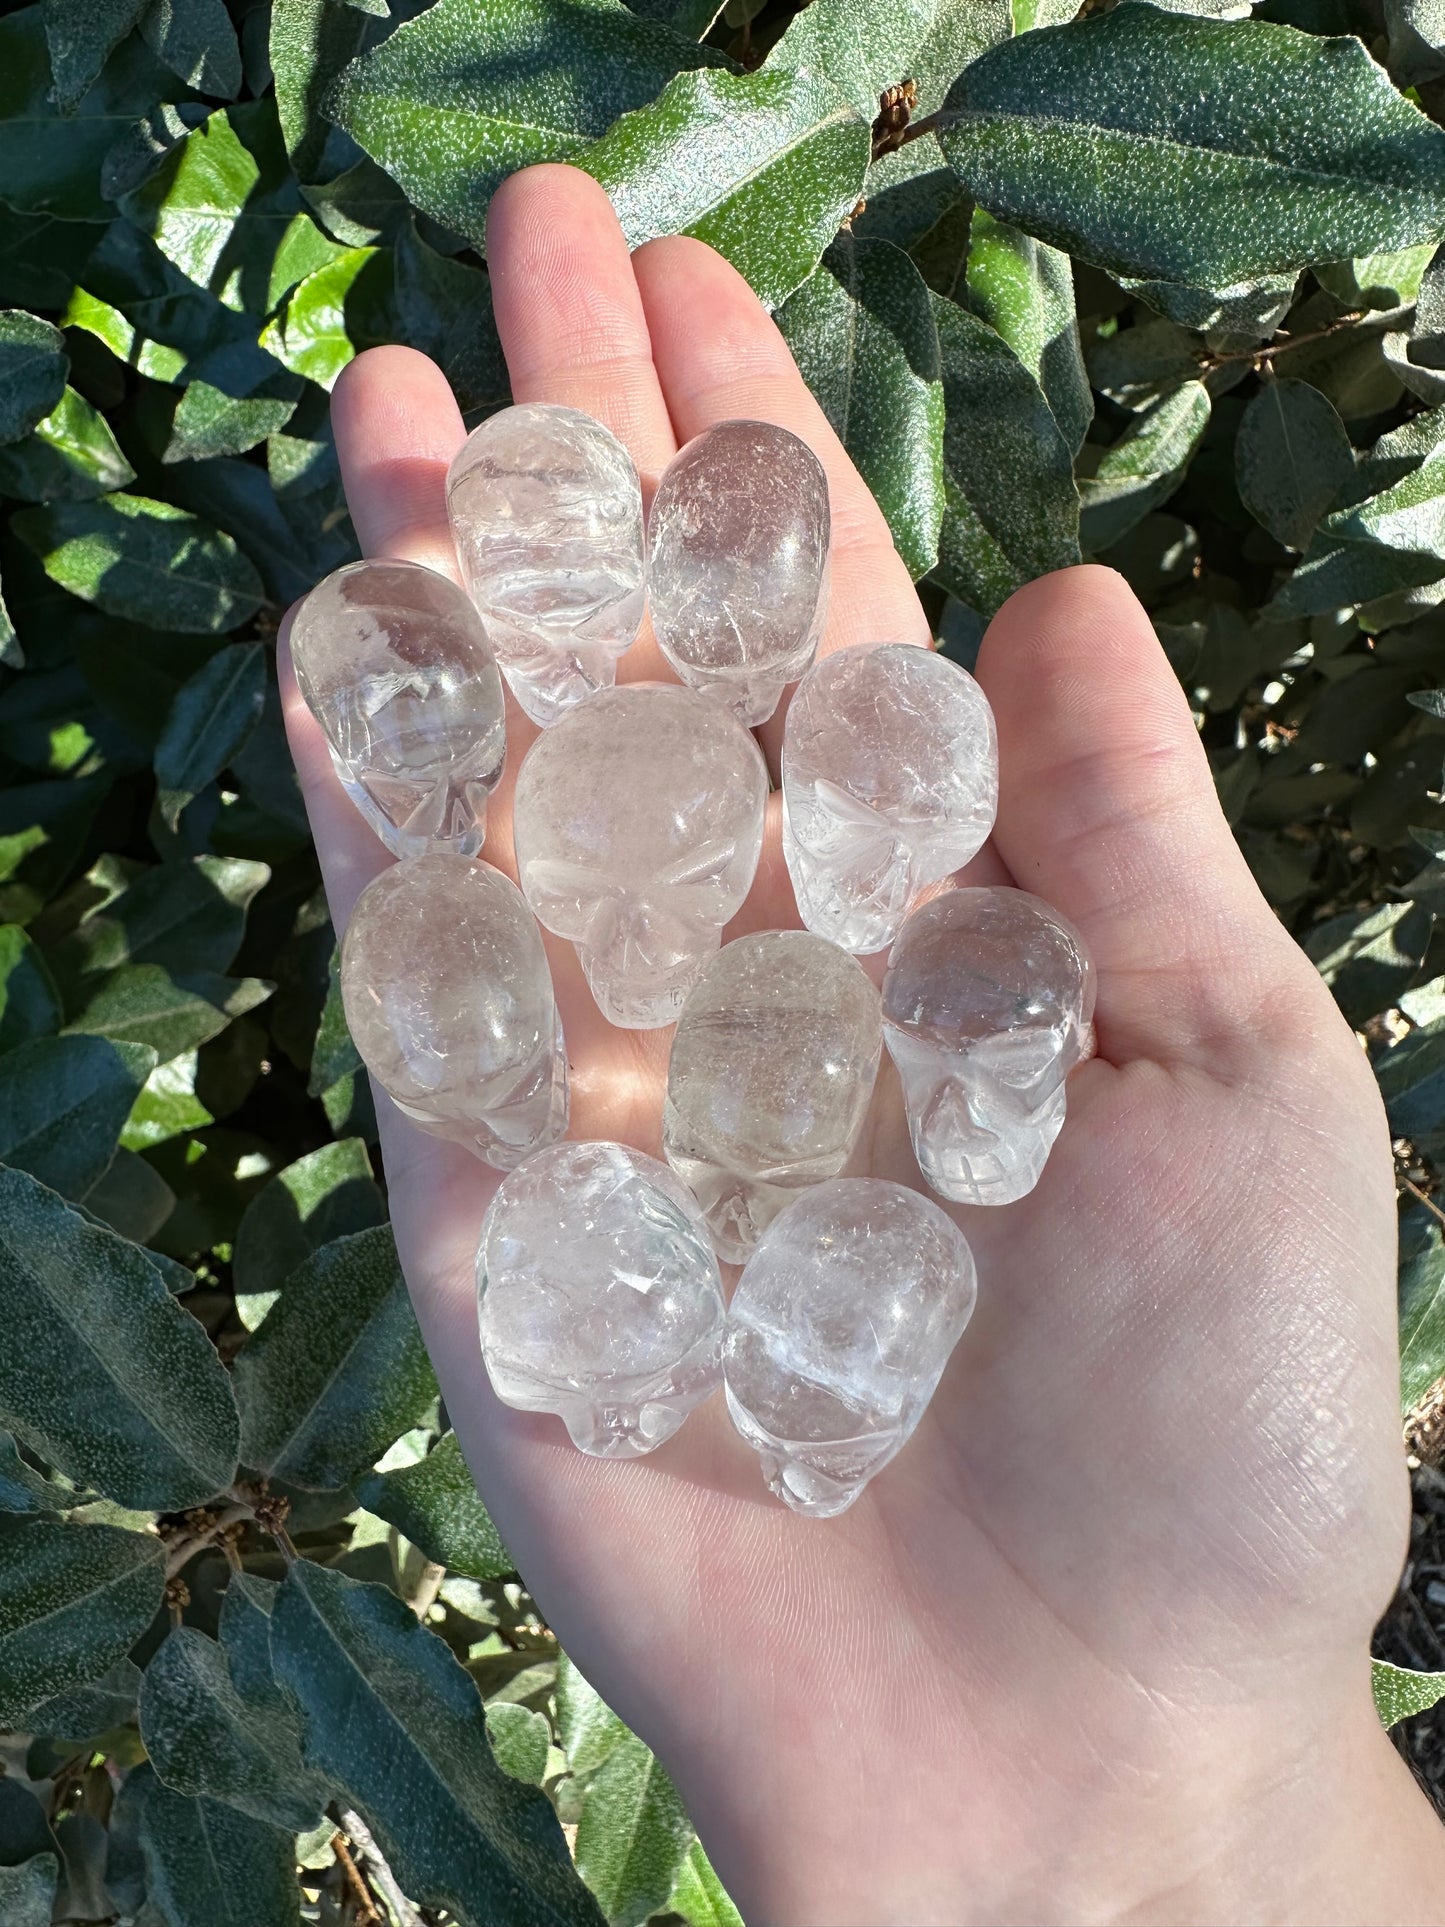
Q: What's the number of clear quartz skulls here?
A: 10